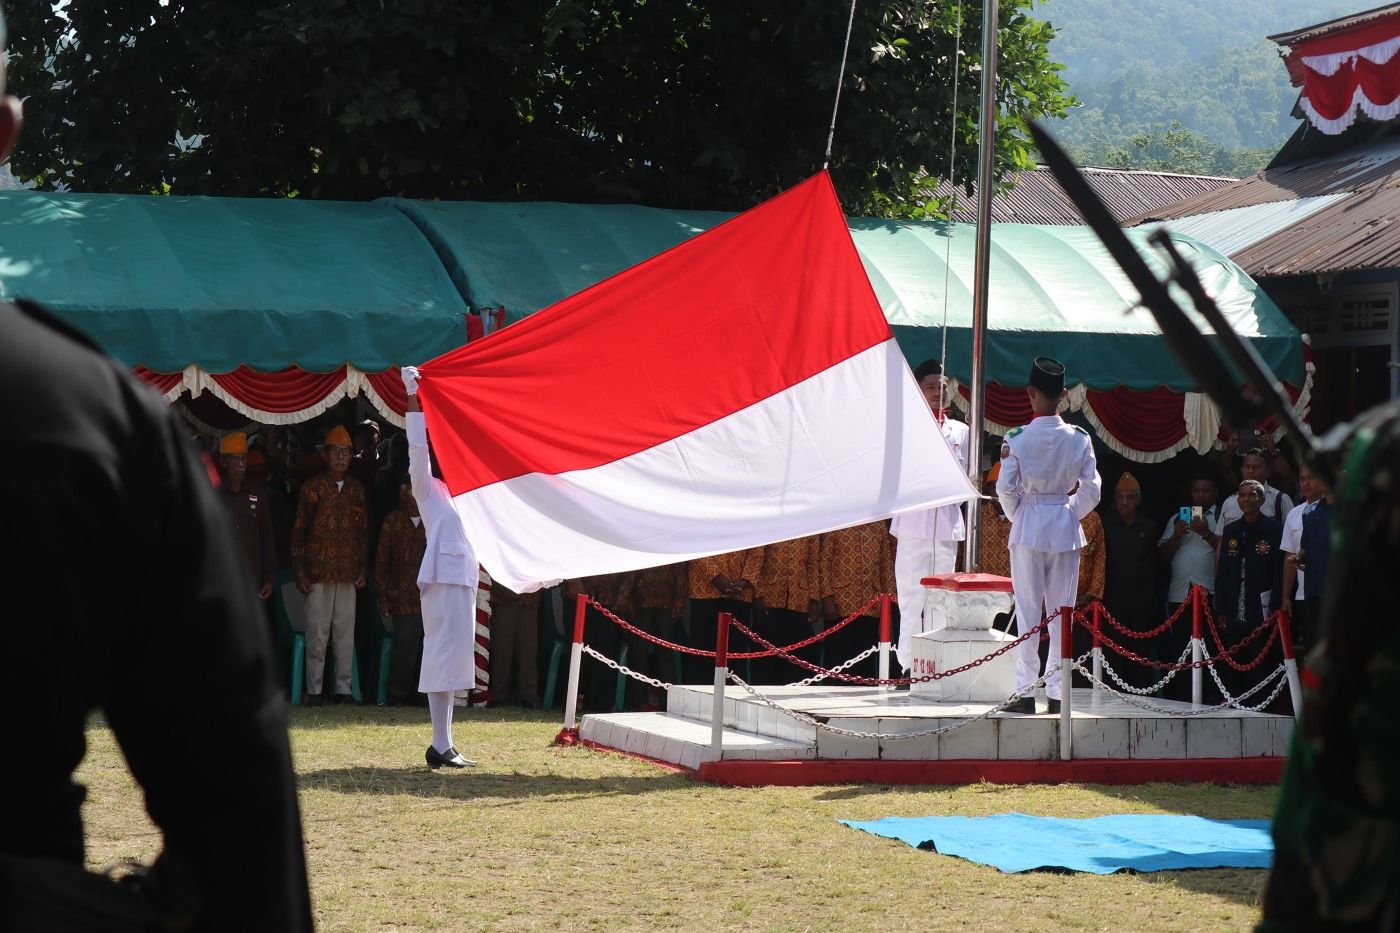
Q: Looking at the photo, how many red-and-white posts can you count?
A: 7